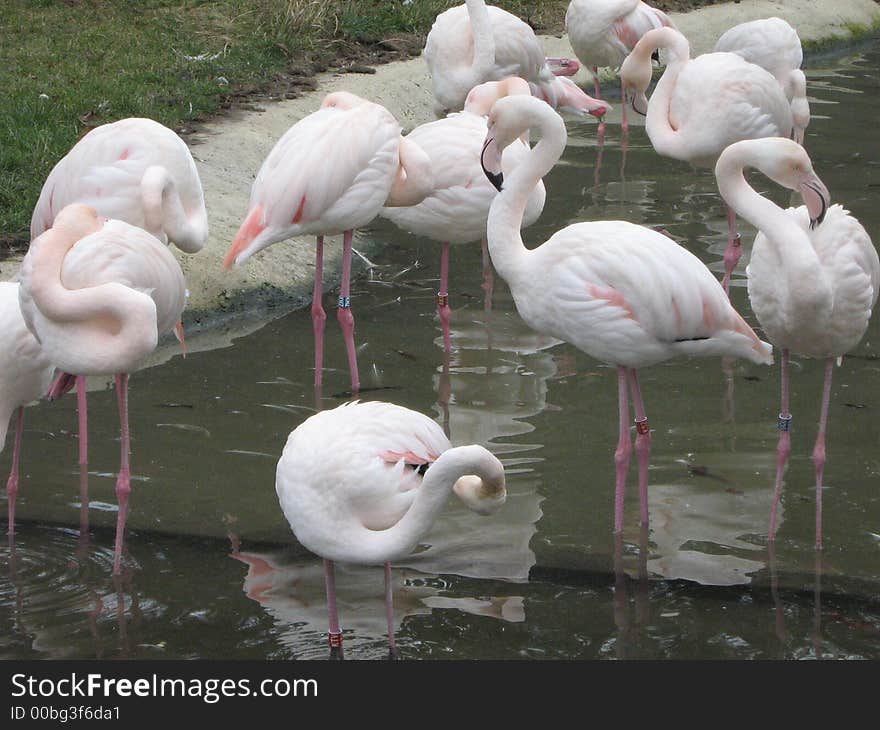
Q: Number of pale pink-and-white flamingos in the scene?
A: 12